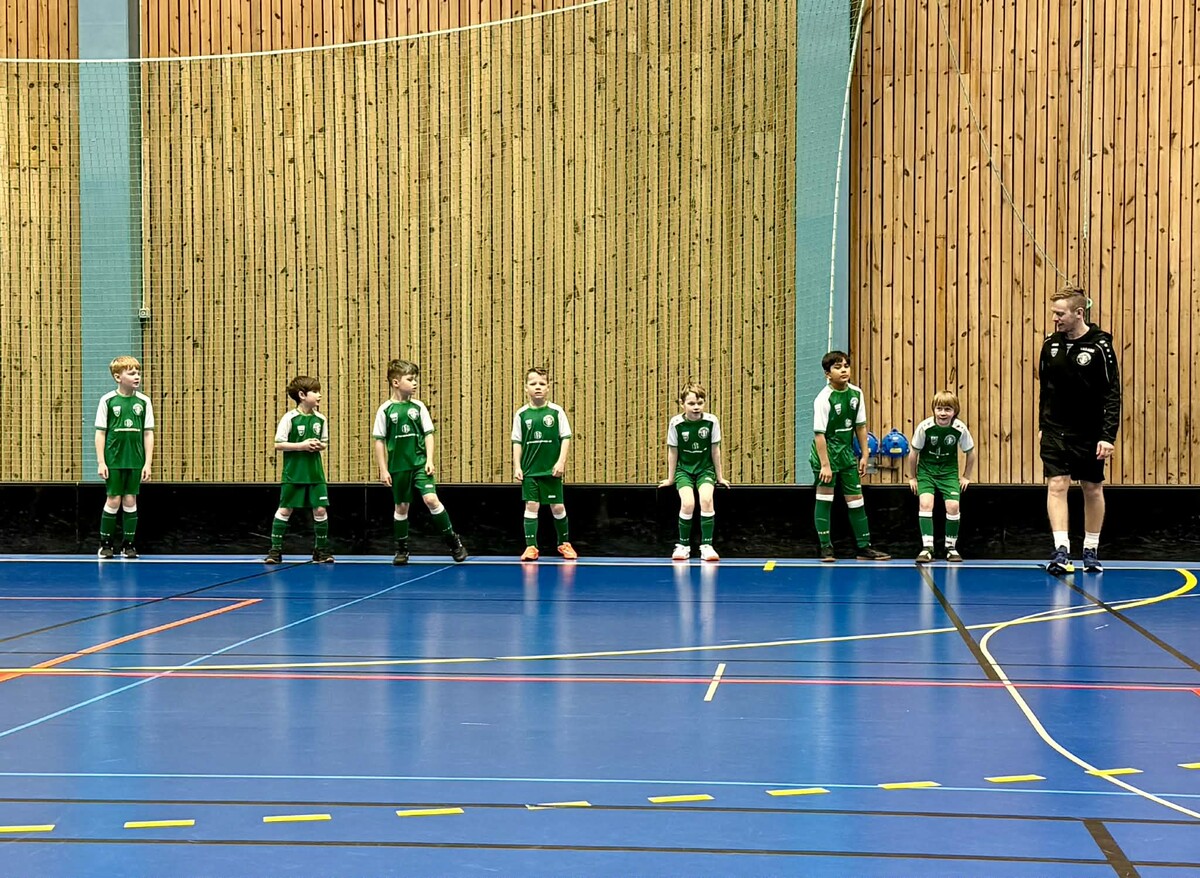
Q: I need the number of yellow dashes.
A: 11